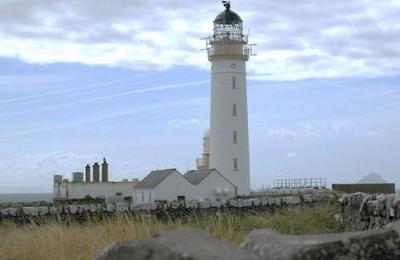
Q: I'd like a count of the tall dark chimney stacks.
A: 3